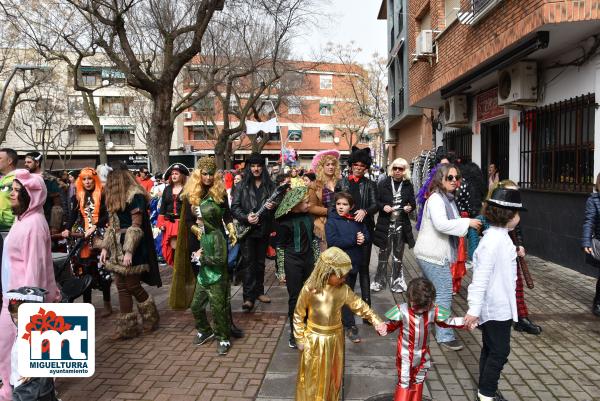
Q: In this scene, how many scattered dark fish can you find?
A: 0